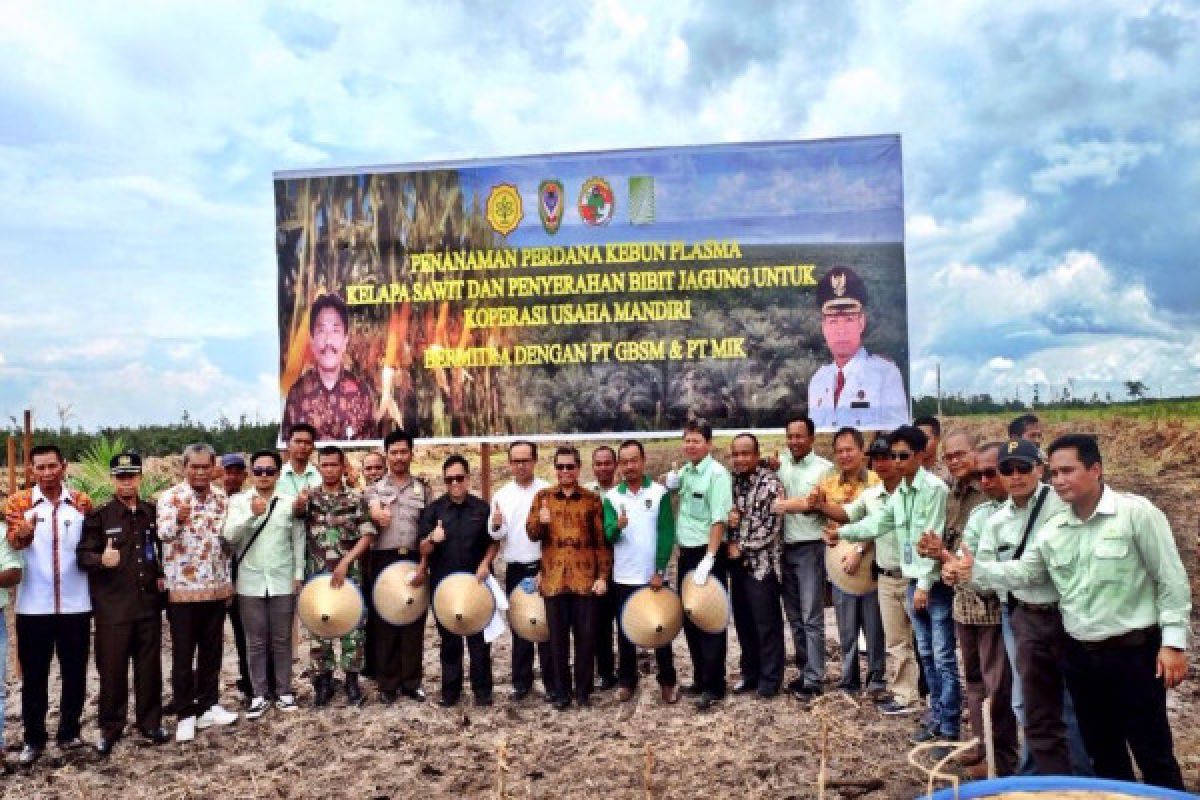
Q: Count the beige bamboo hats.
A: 7